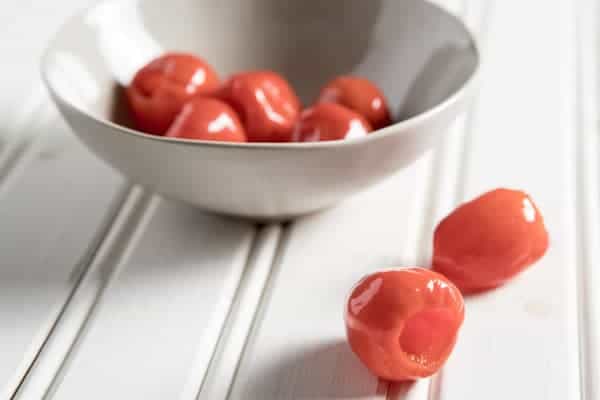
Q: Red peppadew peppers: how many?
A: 7